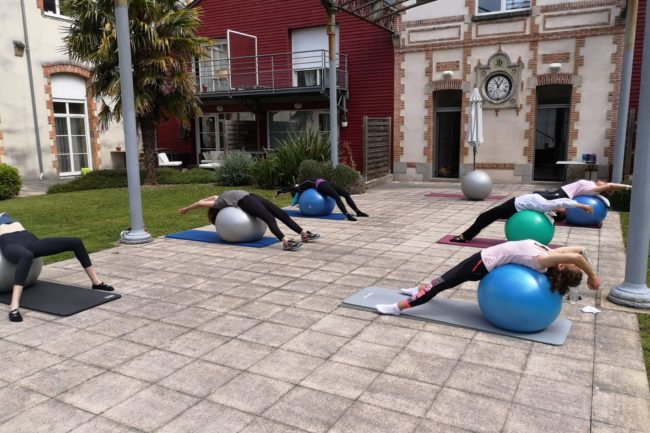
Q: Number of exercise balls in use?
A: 6